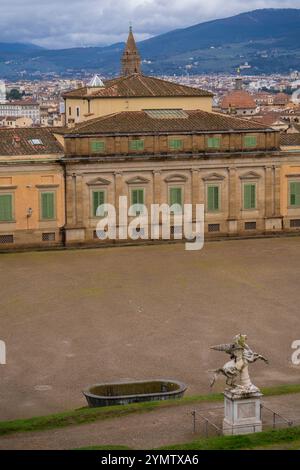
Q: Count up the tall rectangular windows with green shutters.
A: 8